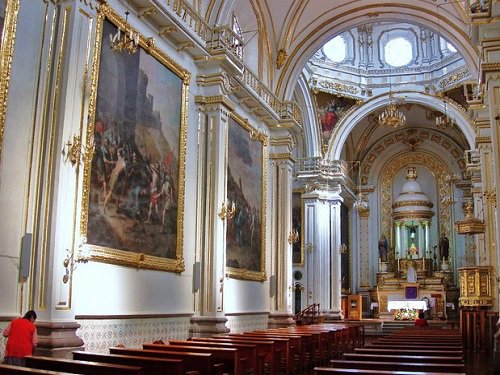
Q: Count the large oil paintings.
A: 2